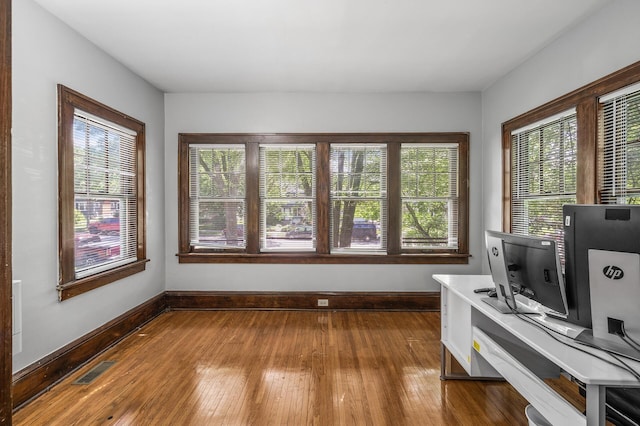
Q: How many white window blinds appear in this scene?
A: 7